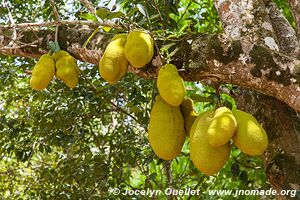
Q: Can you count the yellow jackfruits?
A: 10